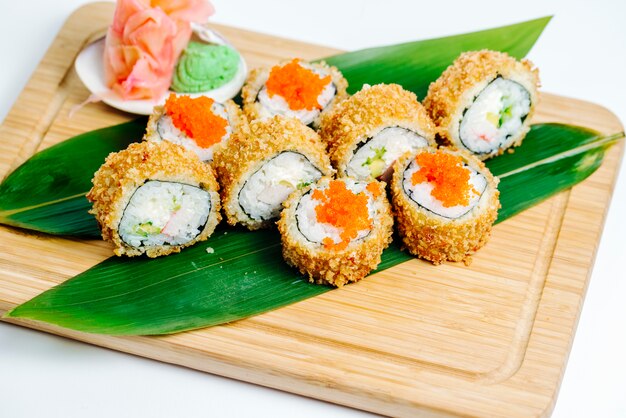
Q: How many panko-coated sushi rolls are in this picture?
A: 8